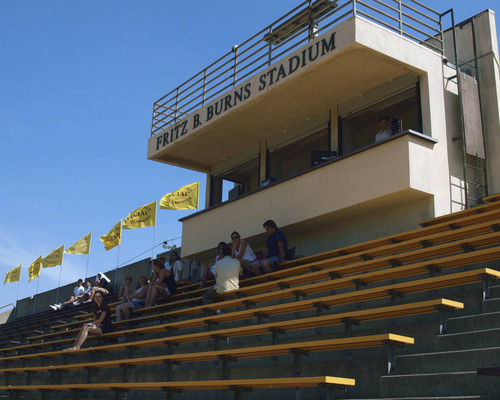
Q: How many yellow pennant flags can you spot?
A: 7